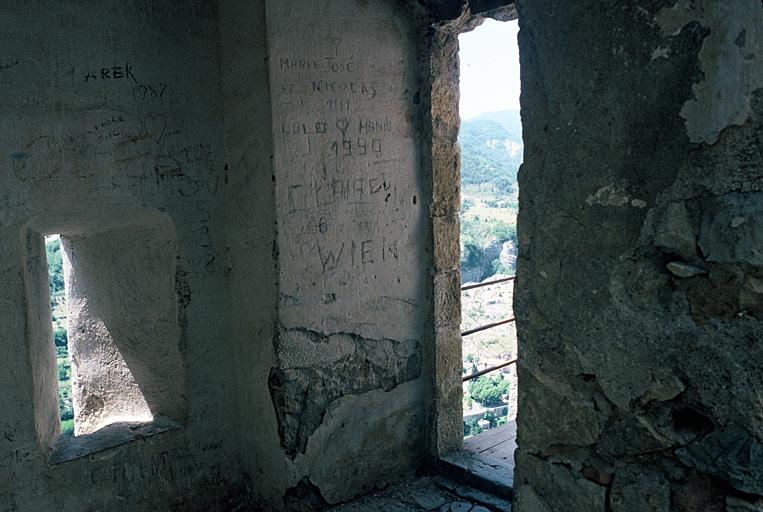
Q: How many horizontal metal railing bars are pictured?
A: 3